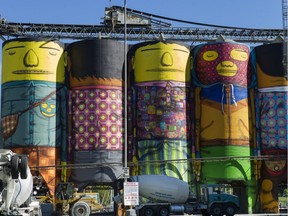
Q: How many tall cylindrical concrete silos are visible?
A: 5